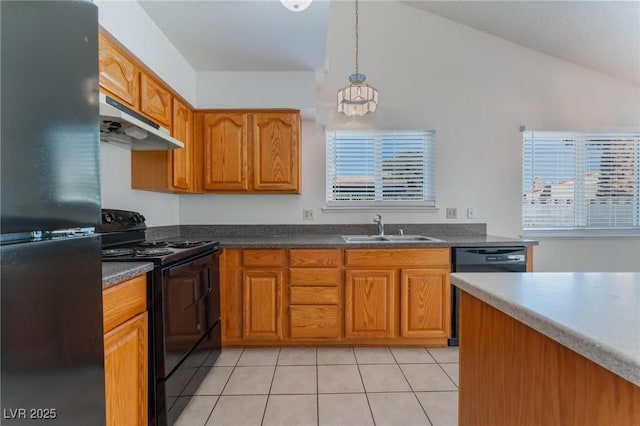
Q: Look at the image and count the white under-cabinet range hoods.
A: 1